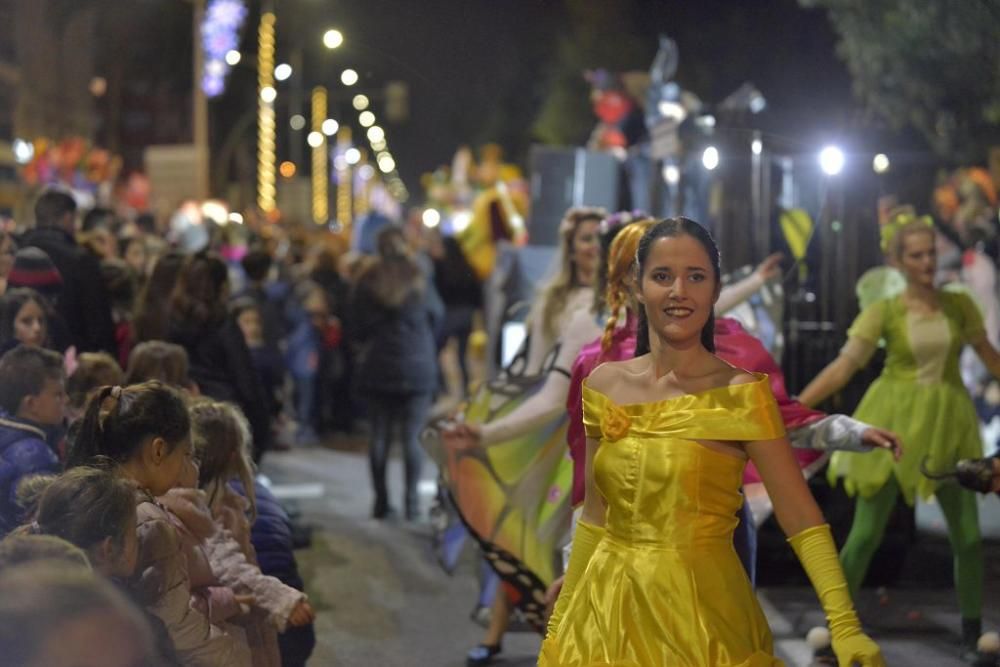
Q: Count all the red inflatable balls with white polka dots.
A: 0